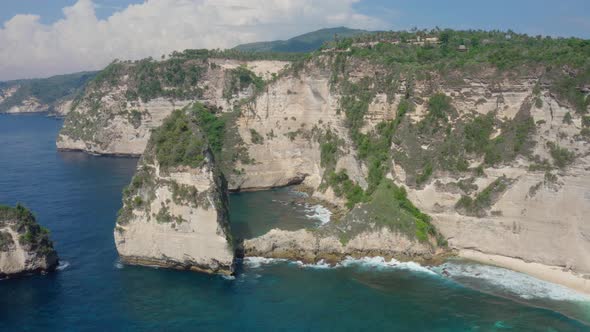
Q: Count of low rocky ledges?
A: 1